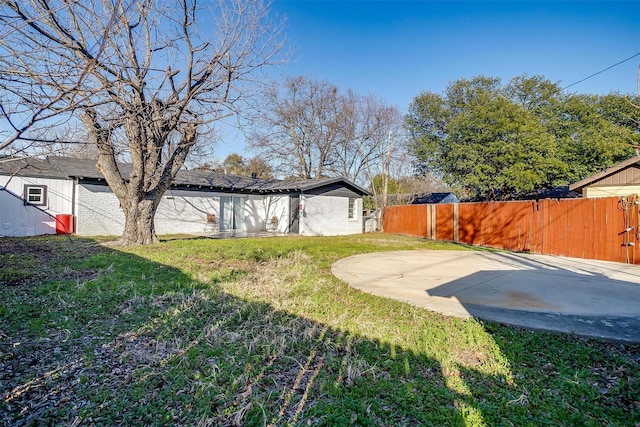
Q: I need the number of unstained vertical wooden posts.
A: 3